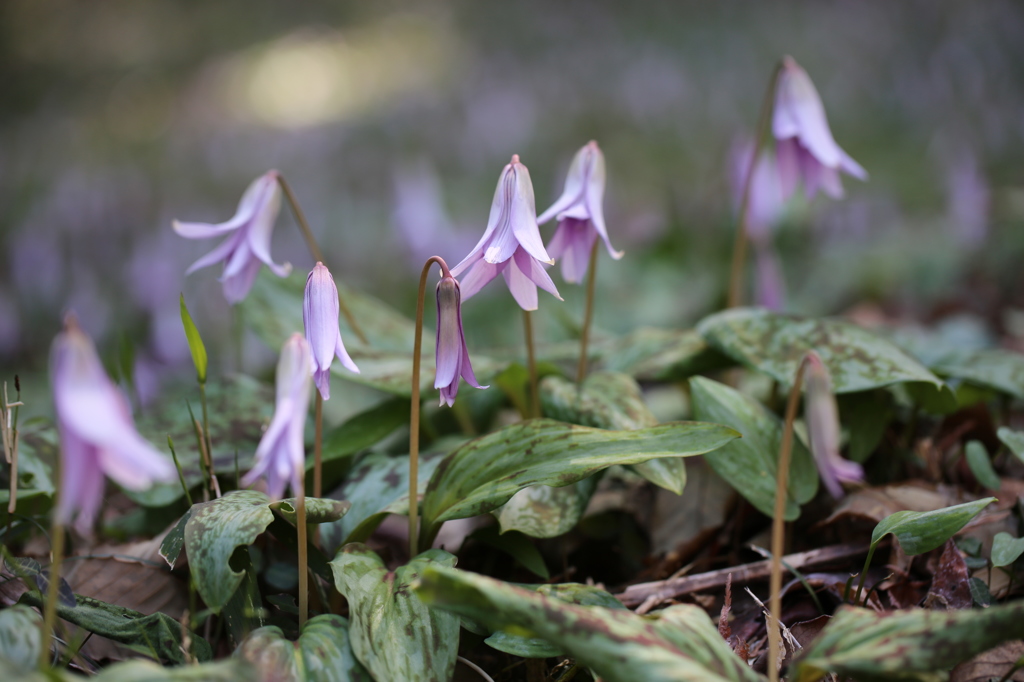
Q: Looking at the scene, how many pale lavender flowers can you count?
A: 9